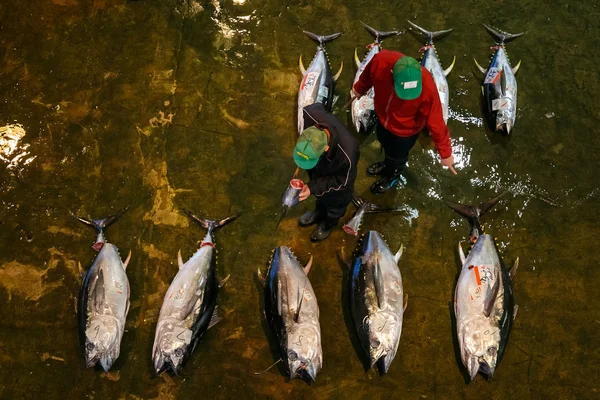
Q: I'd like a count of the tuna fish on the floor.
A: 9